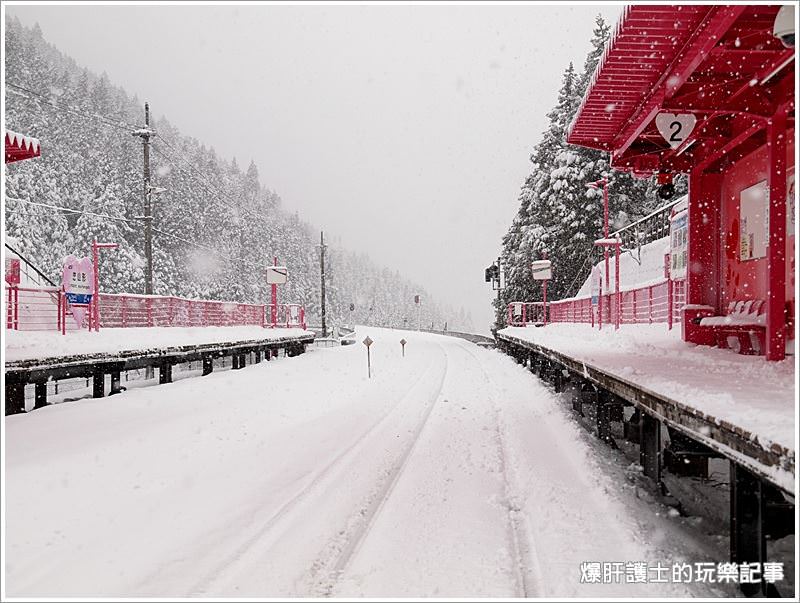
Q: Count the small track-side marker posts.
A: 2